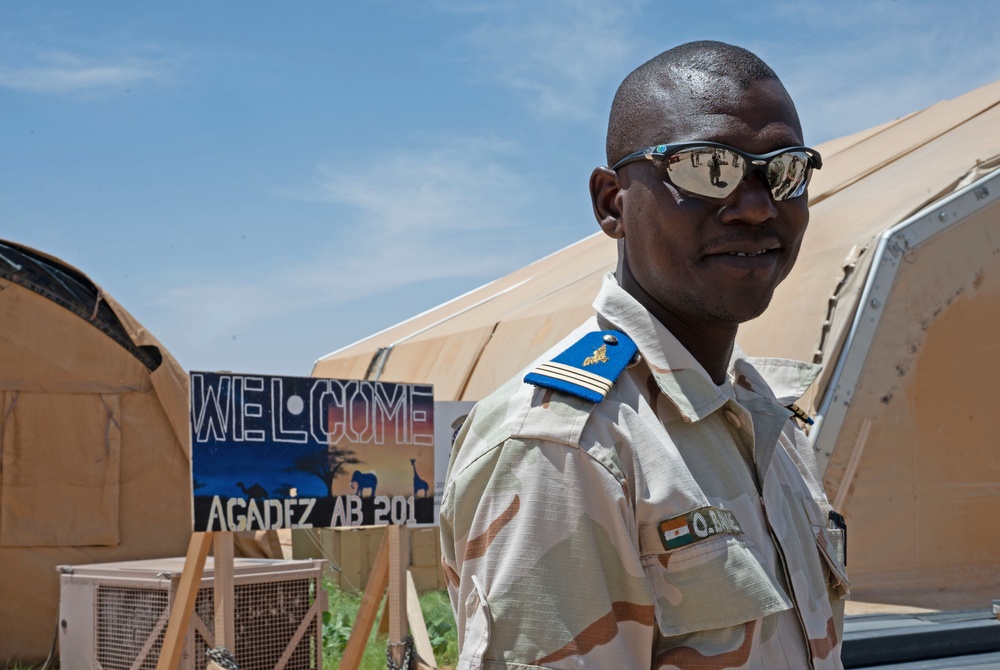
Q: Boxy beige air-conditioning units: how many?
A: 1